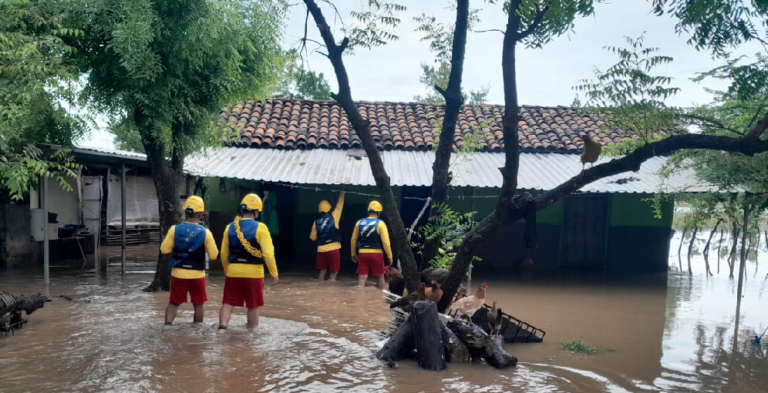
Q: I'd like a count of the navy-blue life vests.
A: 4